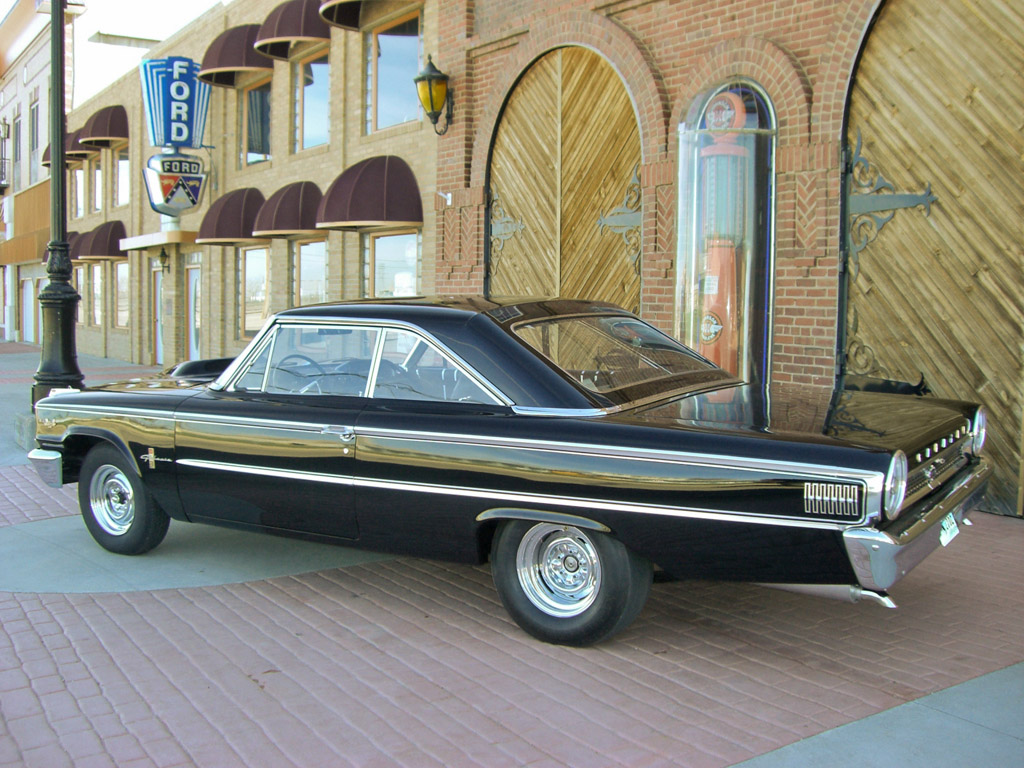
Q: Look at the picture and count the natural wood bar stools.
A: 0